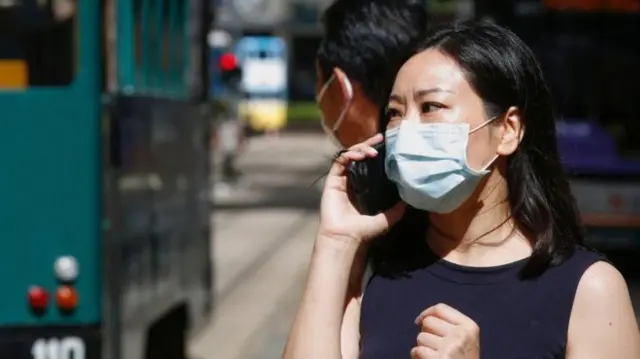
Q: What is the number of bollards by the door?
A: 0